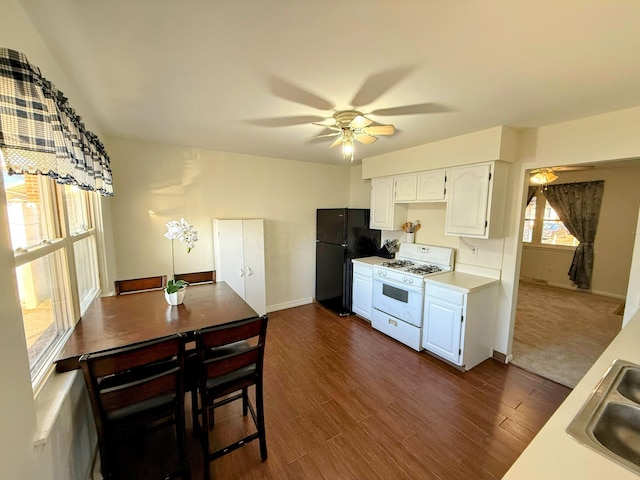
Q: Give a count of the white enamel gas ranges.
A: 1